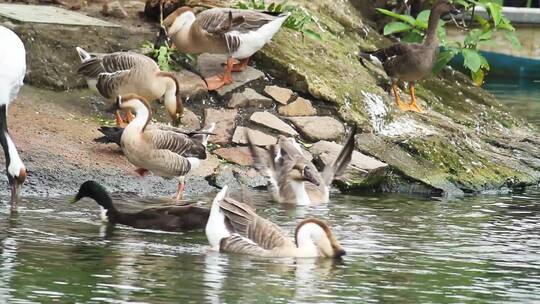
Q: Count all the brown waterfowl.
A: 6